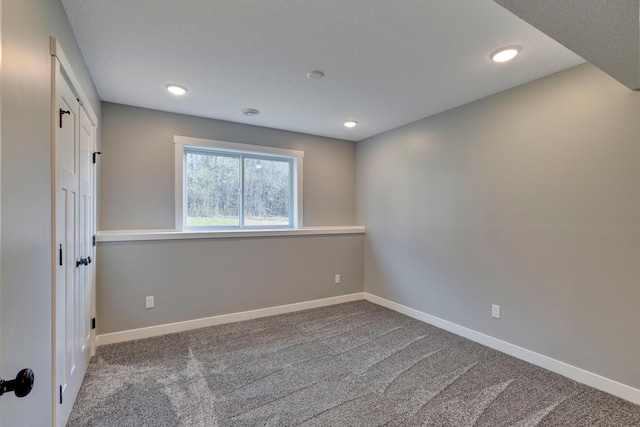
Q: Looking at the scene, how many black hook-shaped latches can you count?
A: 2